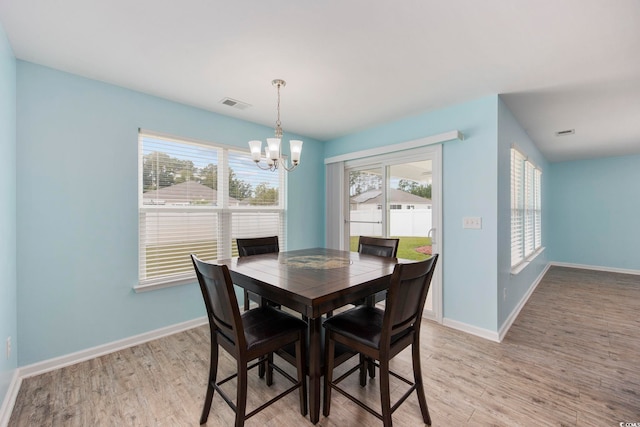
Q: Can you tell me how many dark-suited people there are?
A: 0